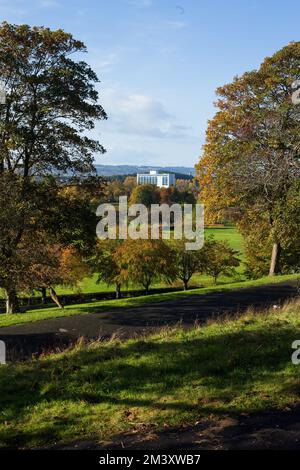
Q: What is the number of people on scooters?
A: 0